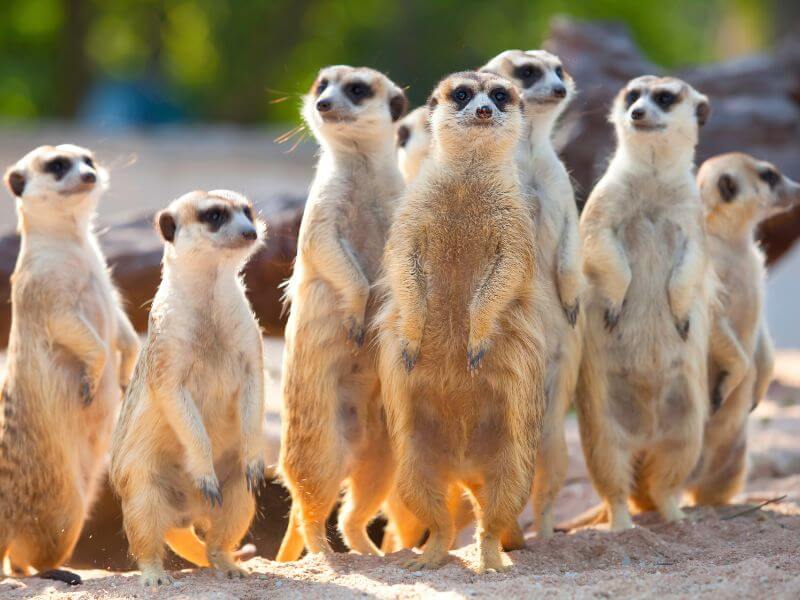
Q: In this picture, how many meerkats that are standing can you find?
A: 8